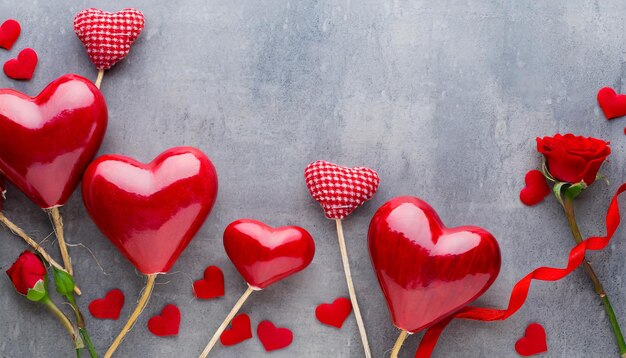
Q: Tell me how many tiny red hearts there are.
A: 11